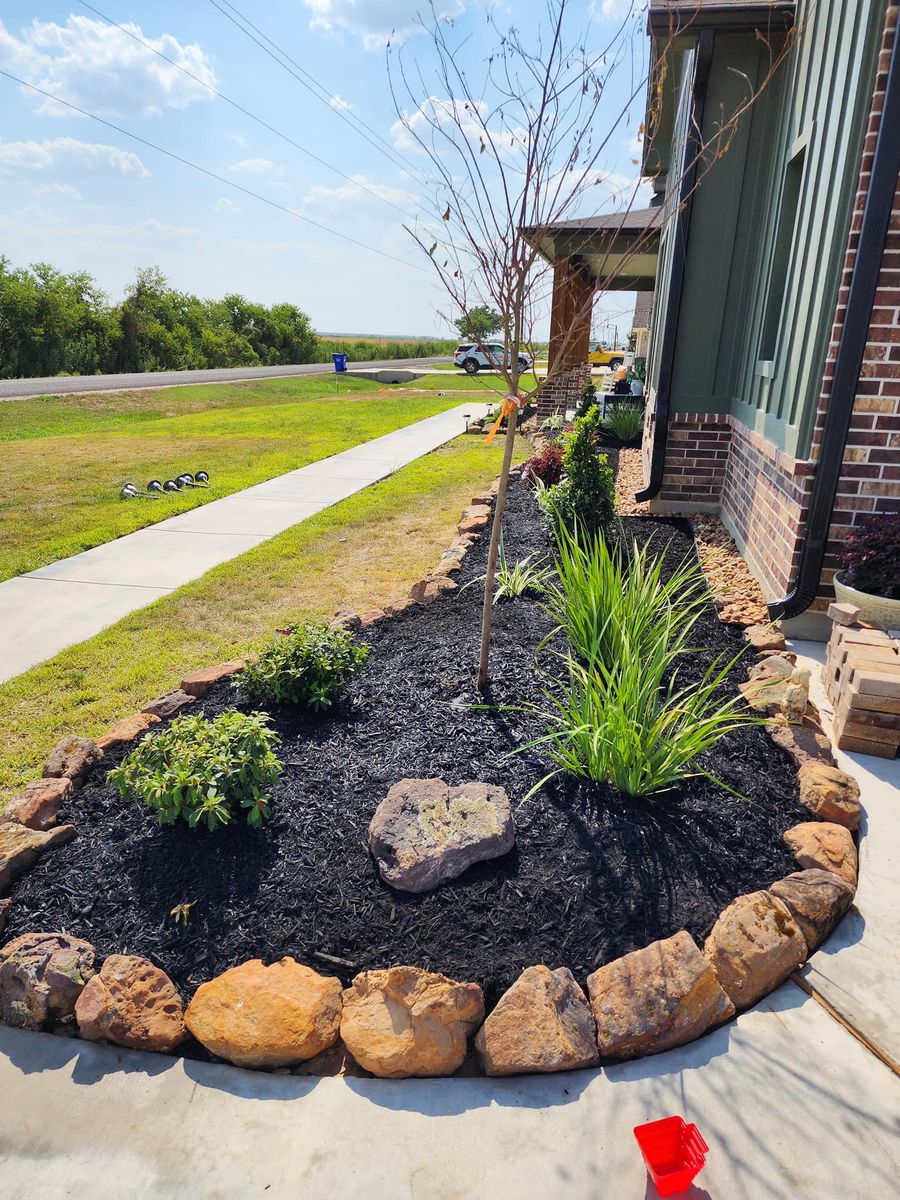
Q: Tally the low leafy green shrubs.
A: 2